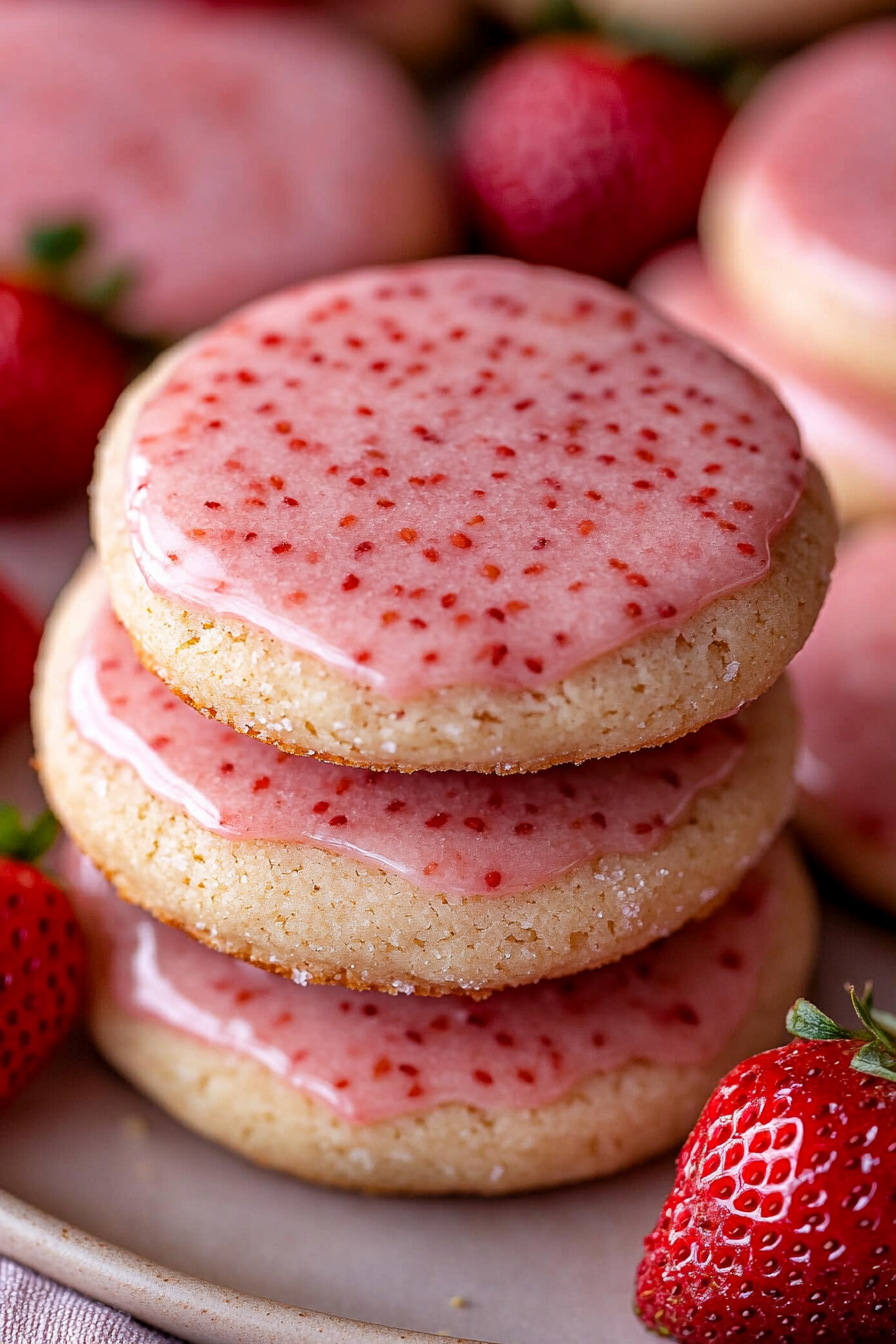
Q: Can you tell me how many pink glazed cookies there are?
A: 7